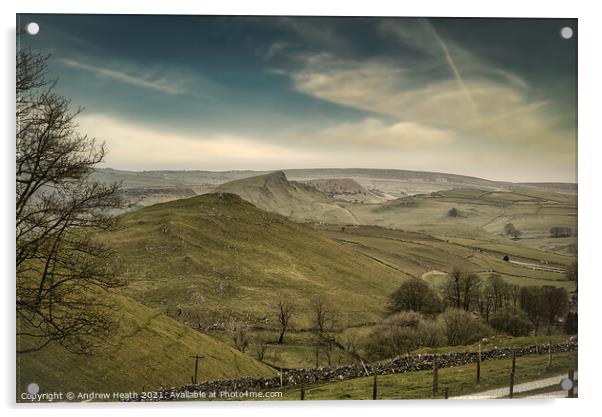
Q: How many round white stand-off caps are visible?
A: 4